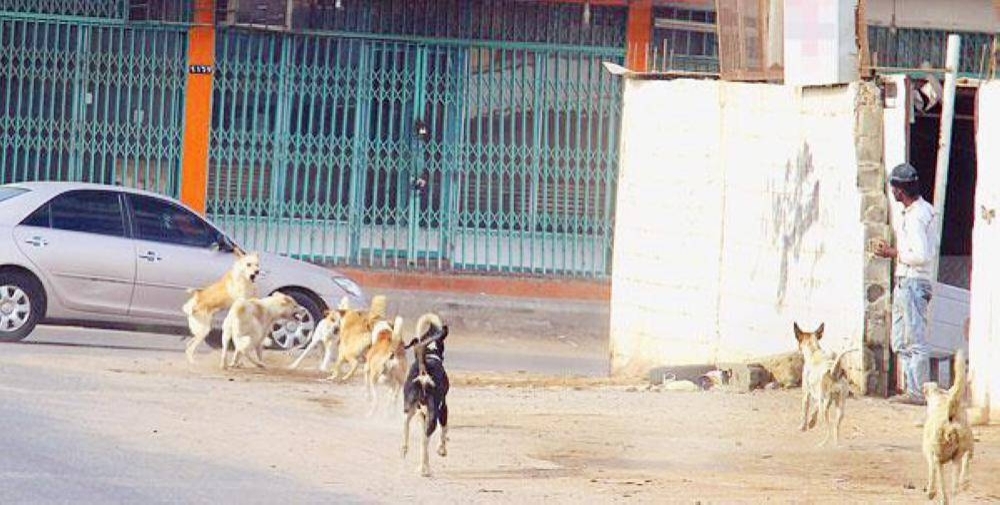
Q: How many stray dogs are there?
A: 8